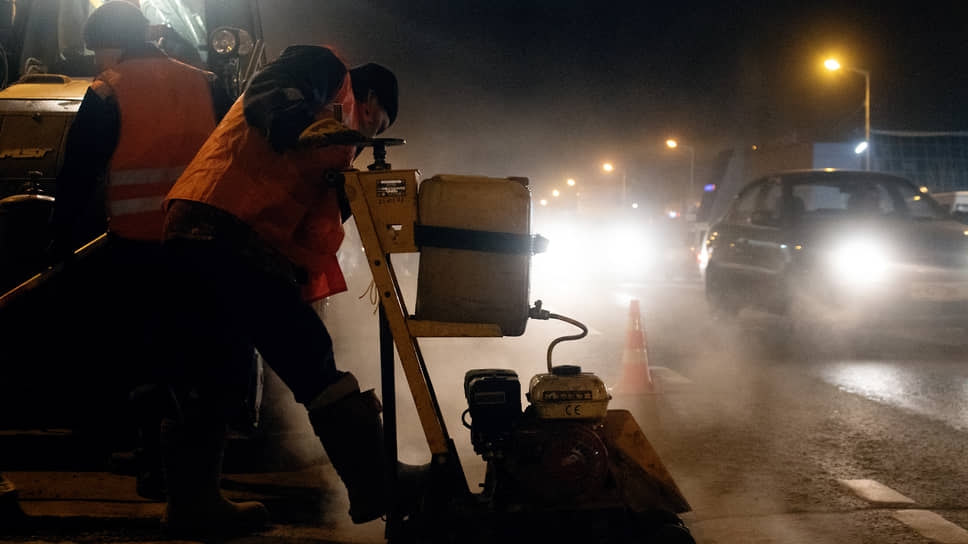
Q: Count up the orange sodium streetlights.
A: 6